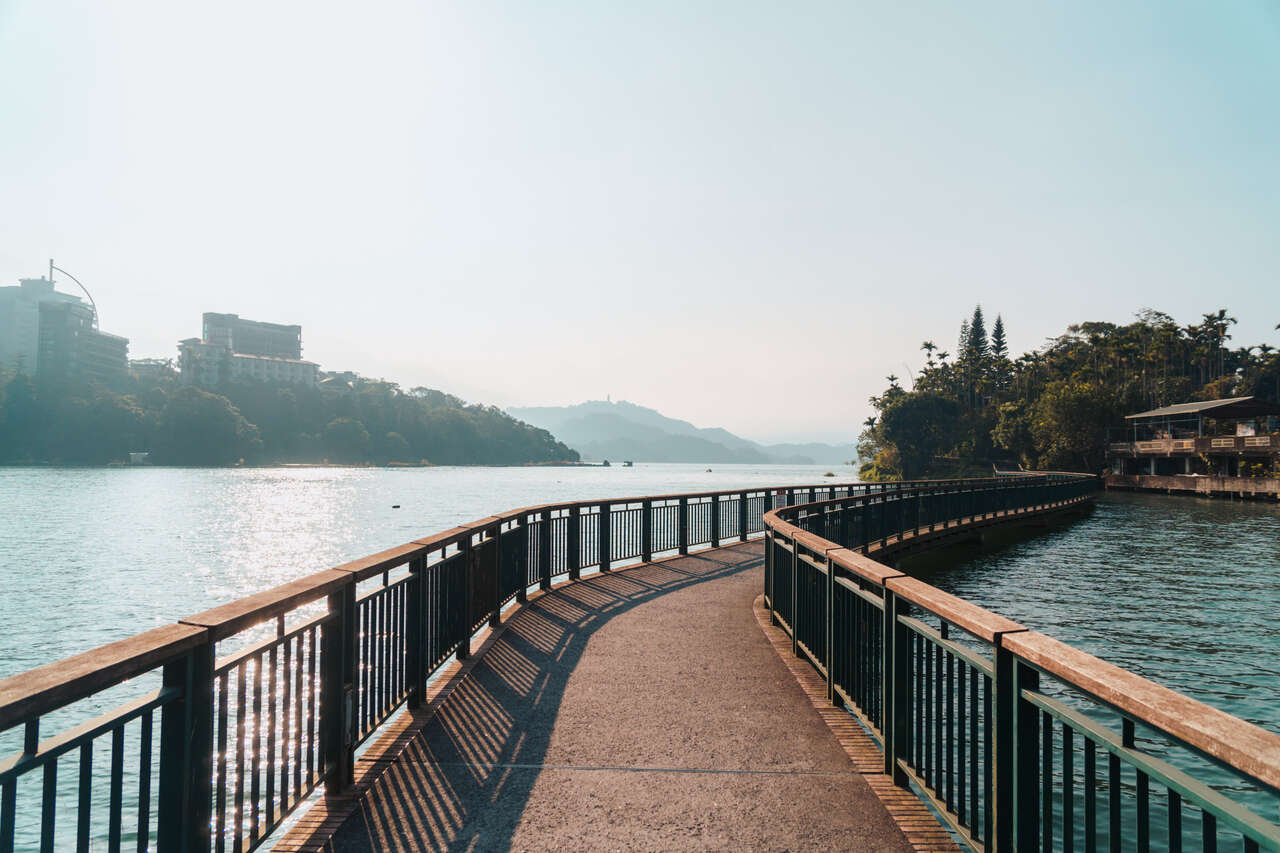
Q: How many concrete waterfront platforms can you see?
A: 1